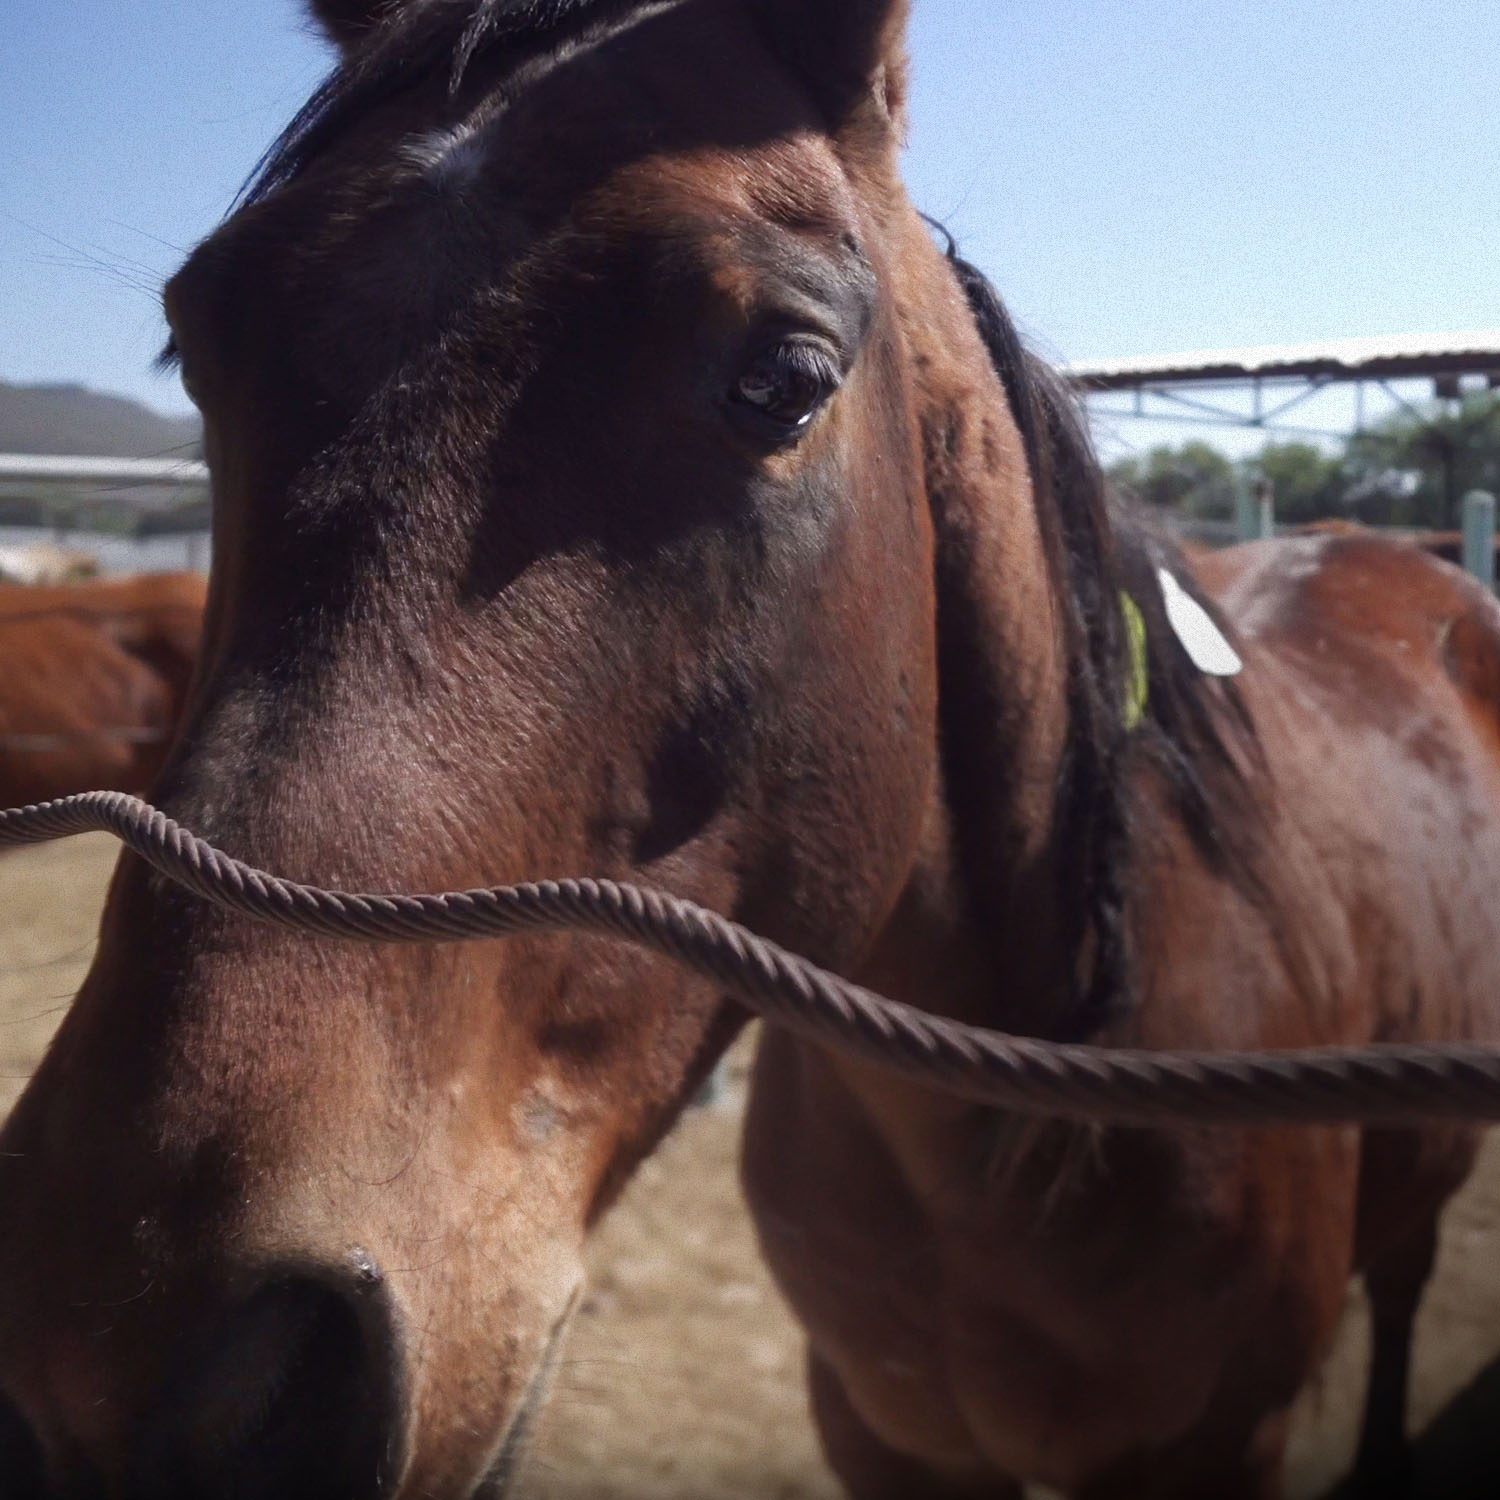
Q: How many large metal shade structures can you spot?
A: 1